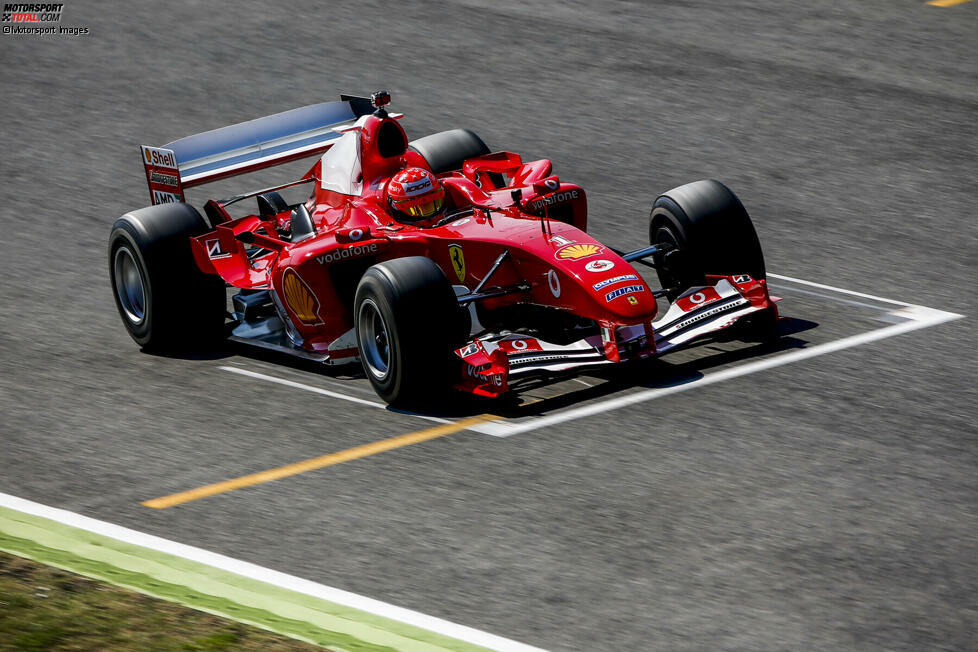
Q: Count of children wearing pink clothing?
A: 0